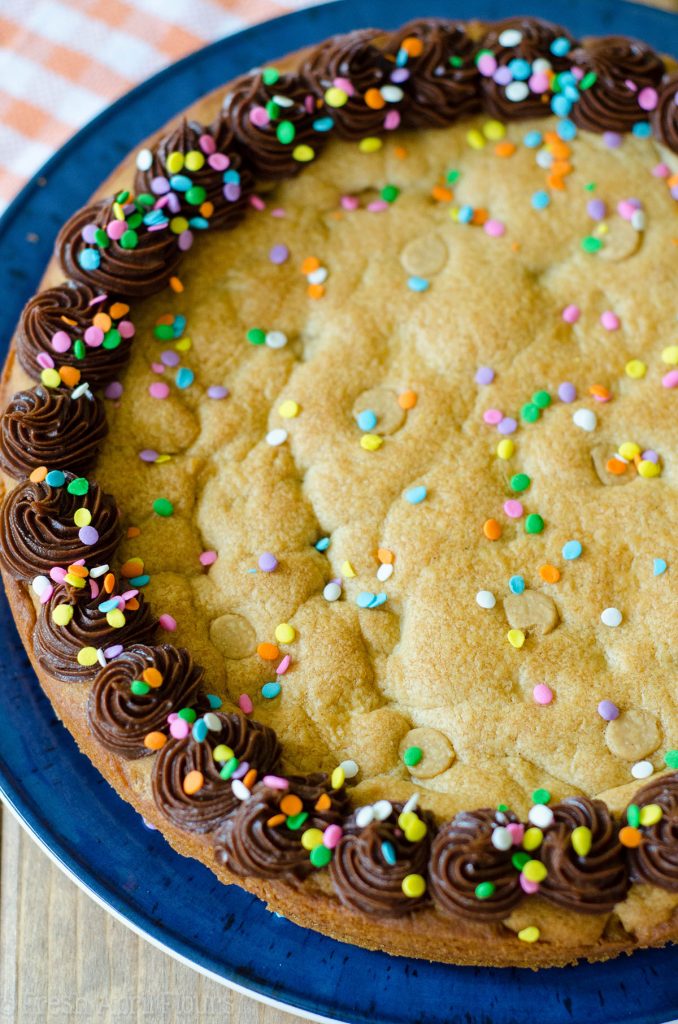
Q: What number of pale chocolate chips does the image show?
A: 8